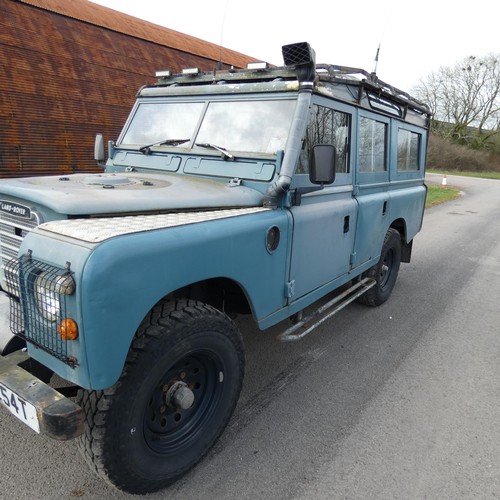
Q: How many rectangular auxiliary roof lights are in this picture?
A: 3